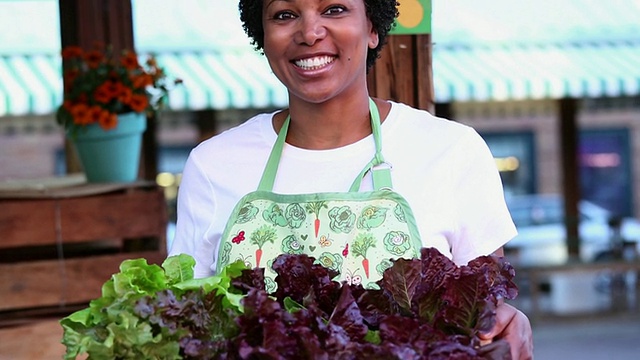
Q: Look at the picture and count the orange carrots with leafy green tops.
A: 3